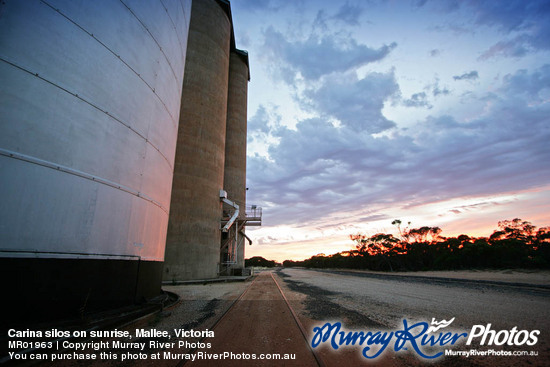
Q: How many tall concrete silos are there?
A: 2